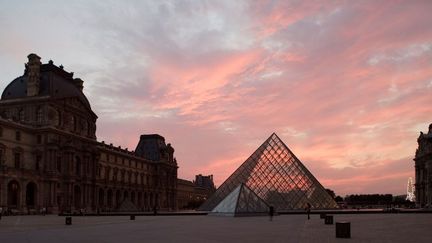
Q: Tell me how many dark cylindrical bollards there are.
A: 5